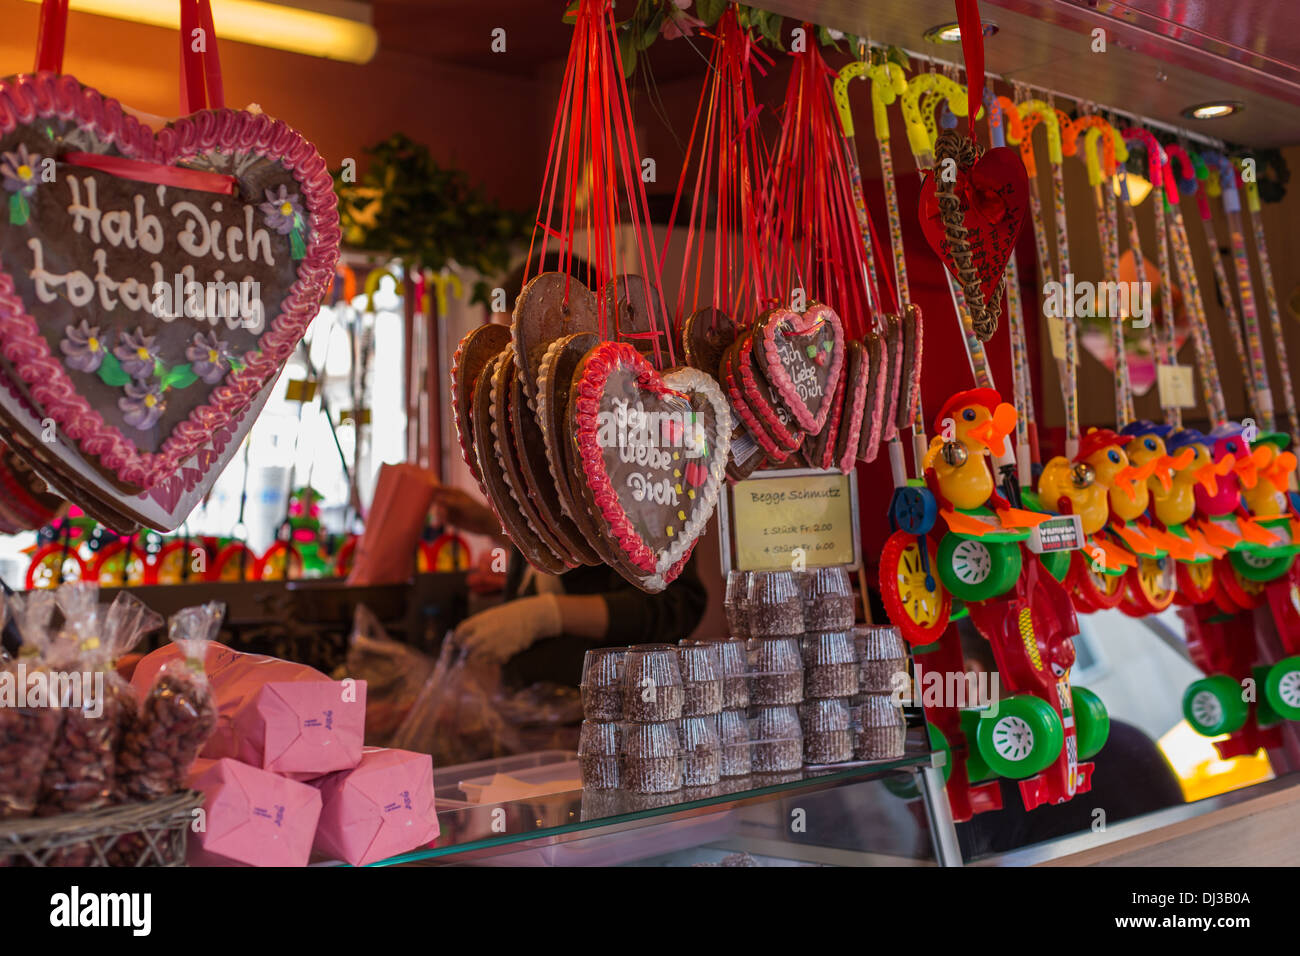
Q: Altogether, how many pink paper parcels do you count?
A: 3